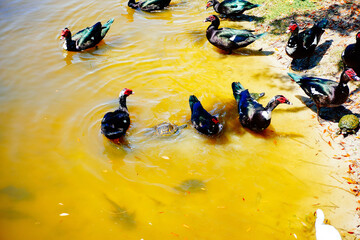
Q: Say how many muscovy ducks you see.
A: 10